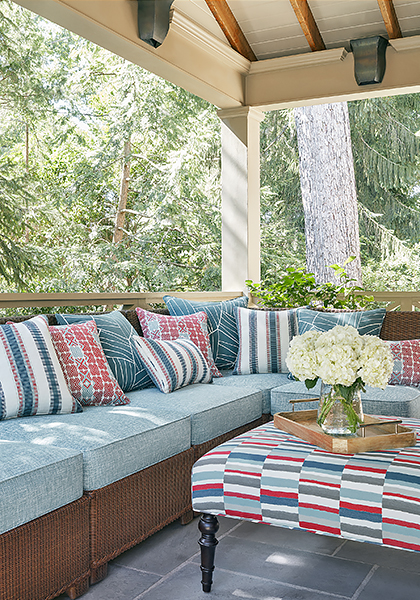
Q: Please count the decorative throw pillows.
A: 9